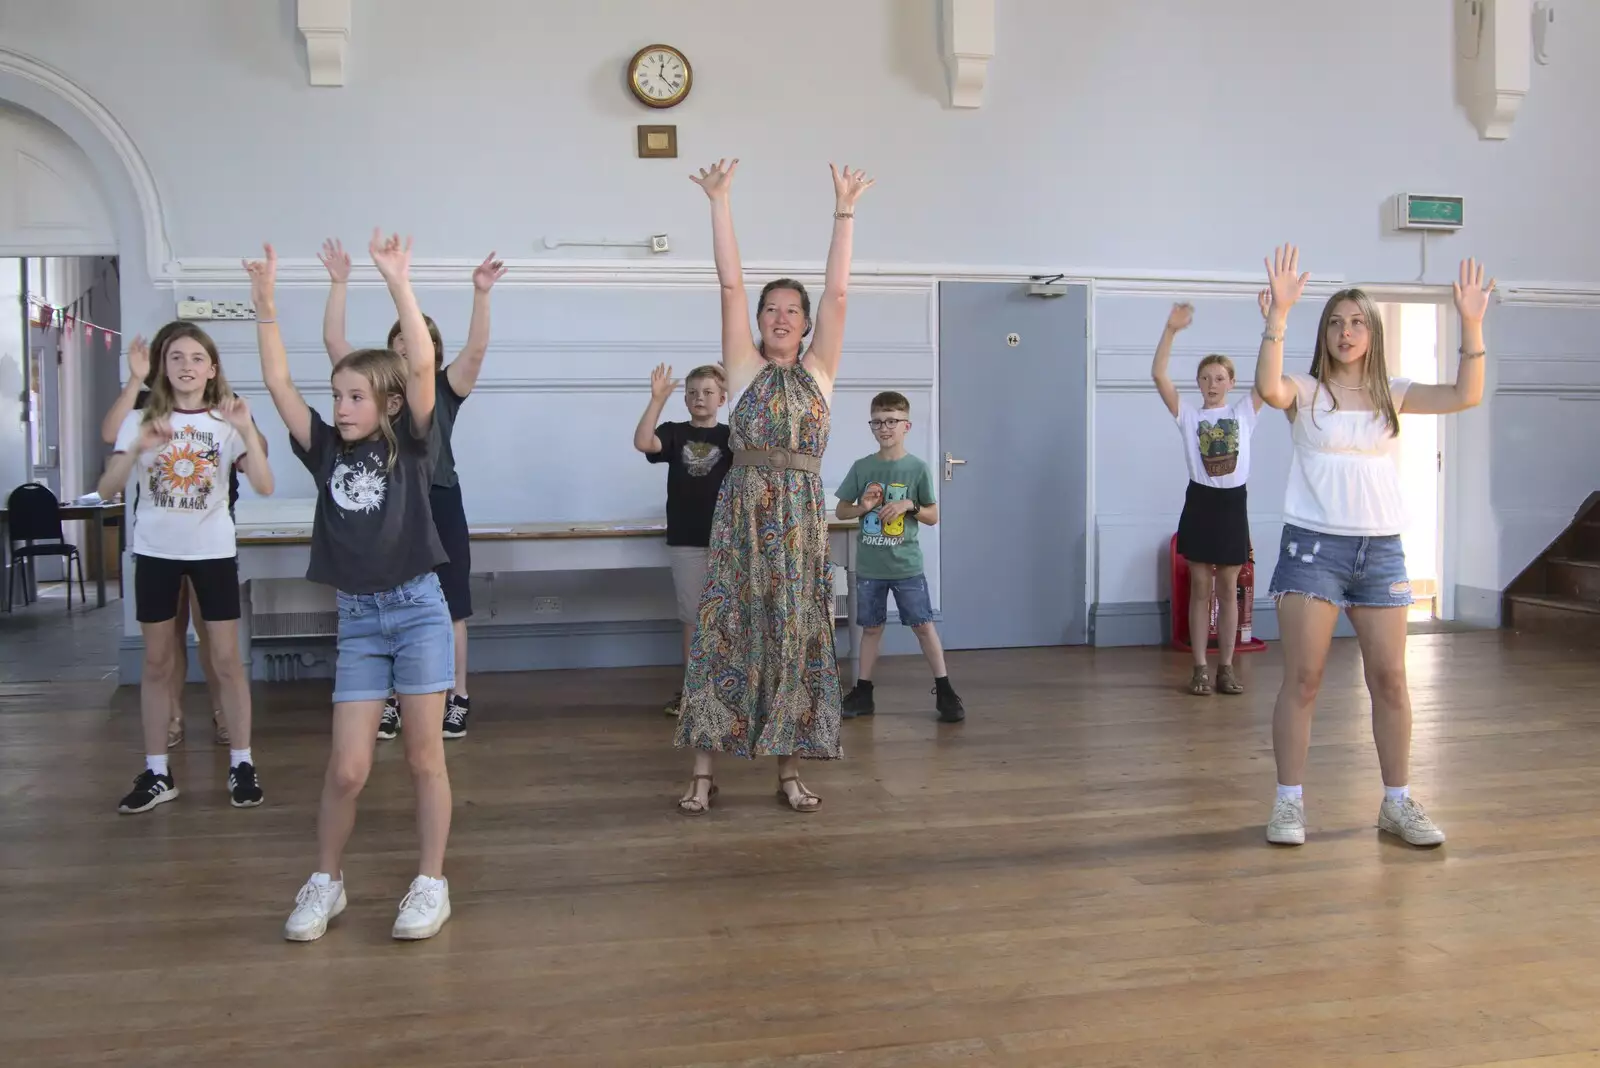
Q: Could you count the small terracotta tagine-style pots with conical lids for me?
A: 0